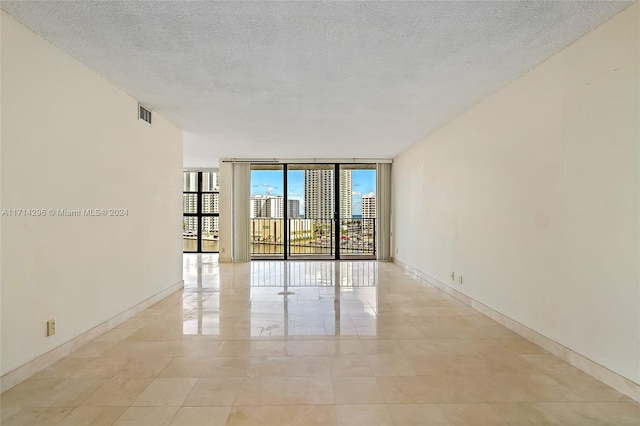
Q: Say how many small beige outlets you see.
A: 3